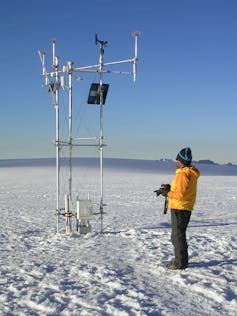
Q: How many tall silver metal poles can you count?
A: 3